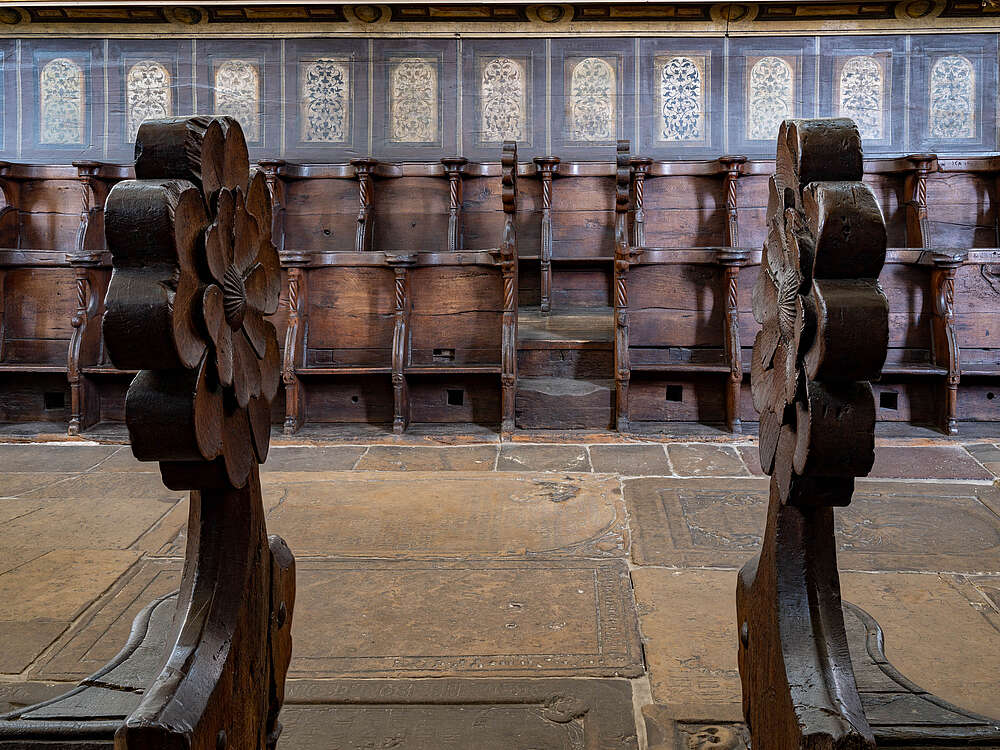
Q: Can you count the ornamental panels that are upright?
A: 11